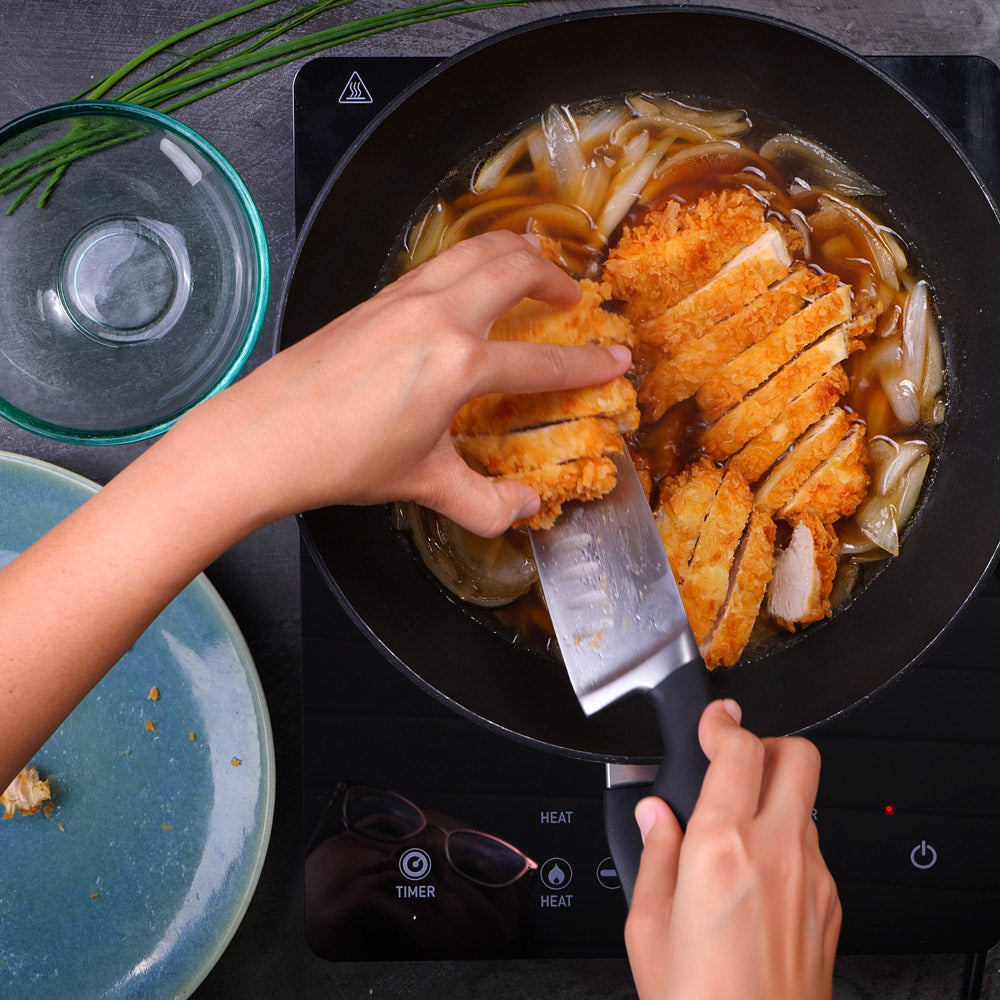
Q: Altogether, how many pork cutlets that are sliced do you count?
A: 3